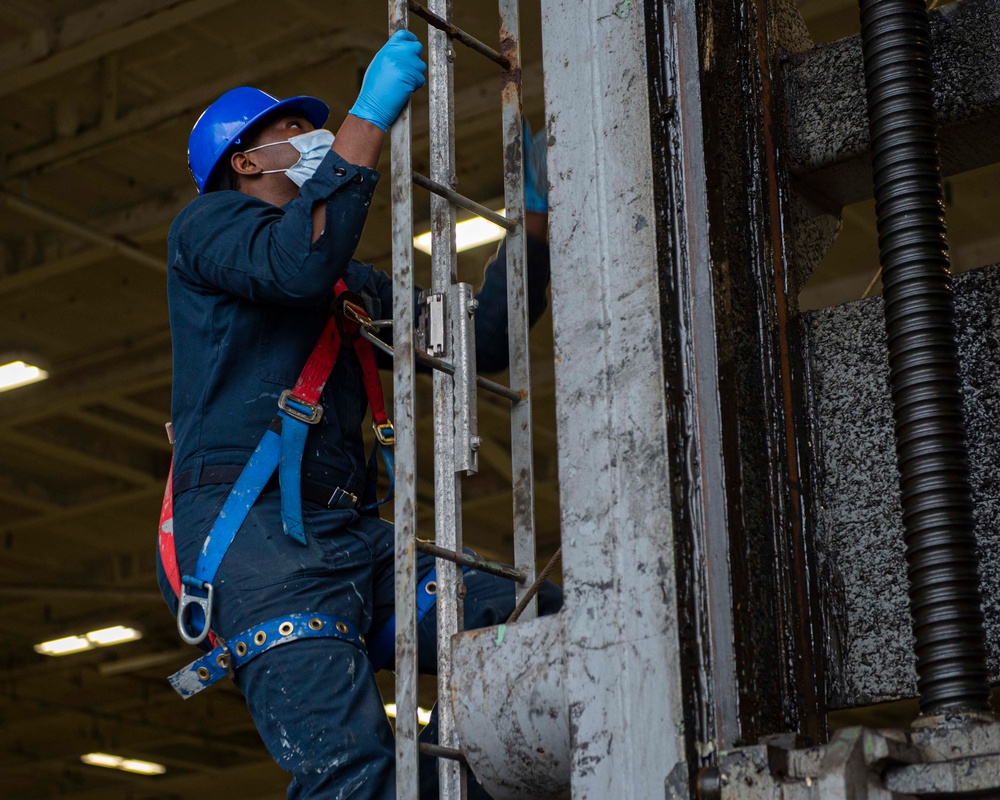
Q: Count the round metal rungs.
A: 5